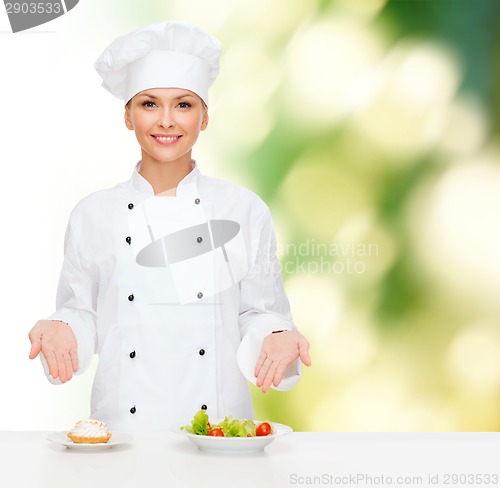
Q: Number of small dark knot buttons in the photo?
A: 10